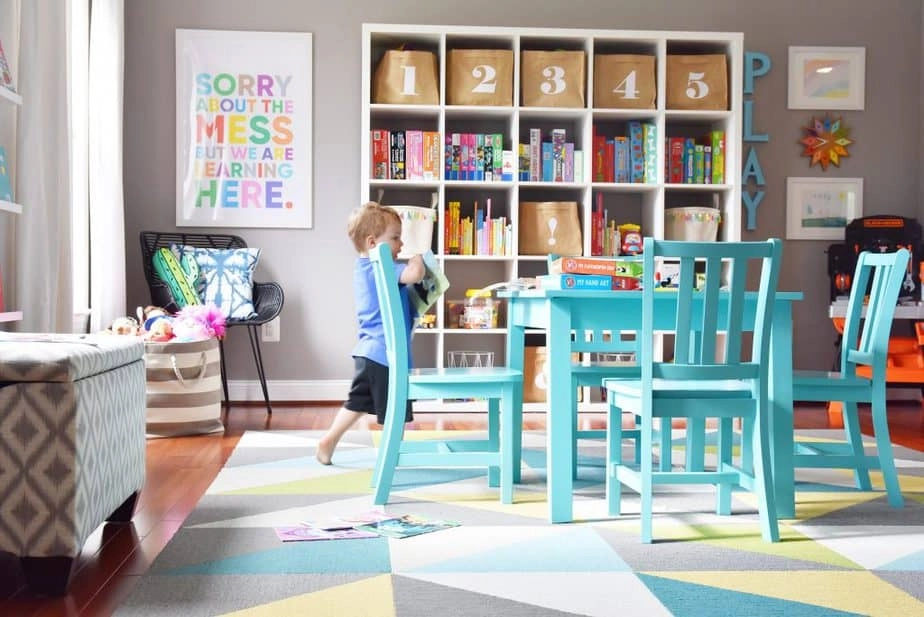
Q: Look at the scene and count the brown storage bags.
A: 7